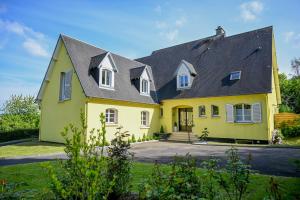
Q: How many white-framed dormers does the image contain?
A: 3